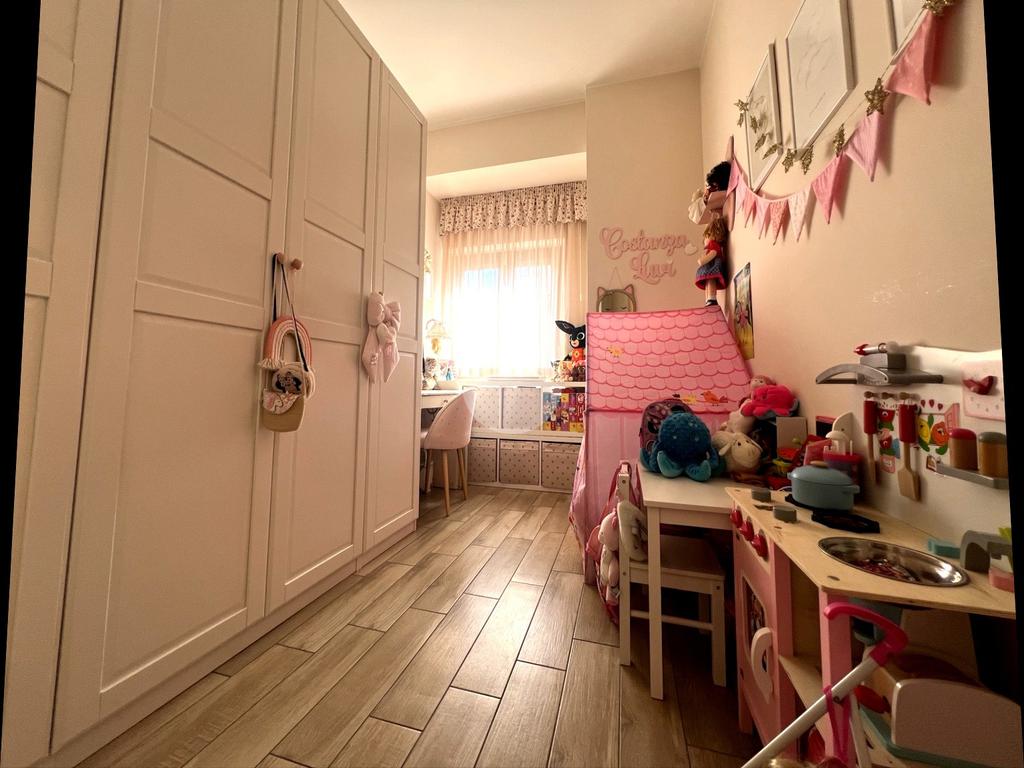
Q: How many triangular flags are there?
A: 9